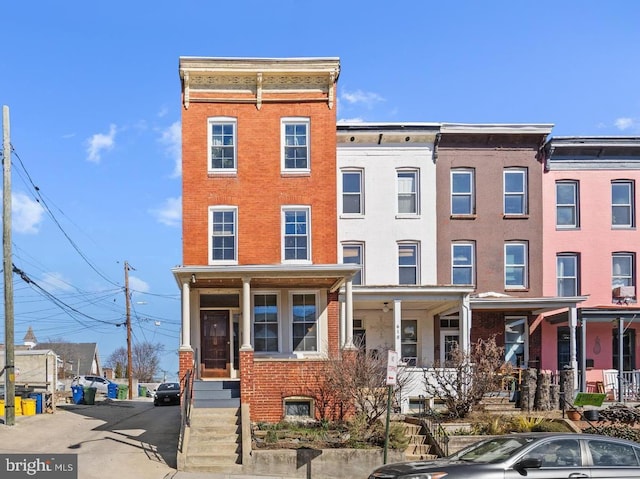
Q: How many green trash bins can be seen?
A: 3